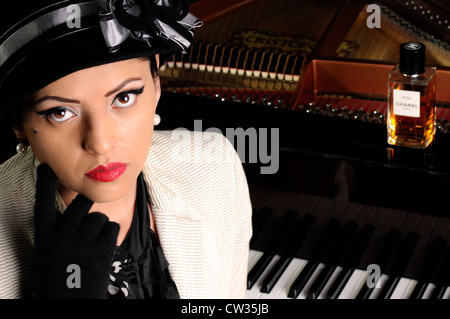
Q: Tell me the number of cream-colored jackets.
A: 1